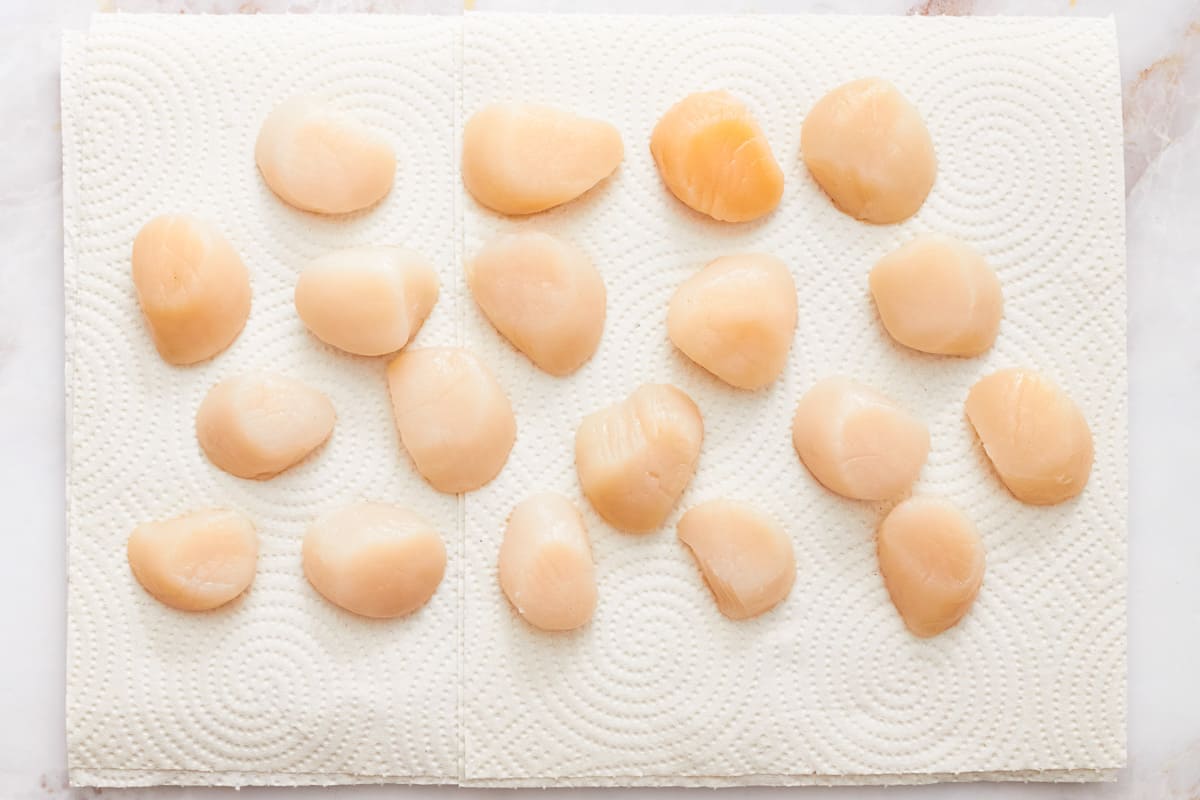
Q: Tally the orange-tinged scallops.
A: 1